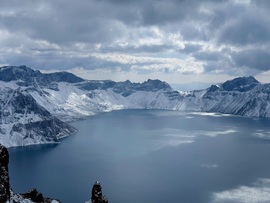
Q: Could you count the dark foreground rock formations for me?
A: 3